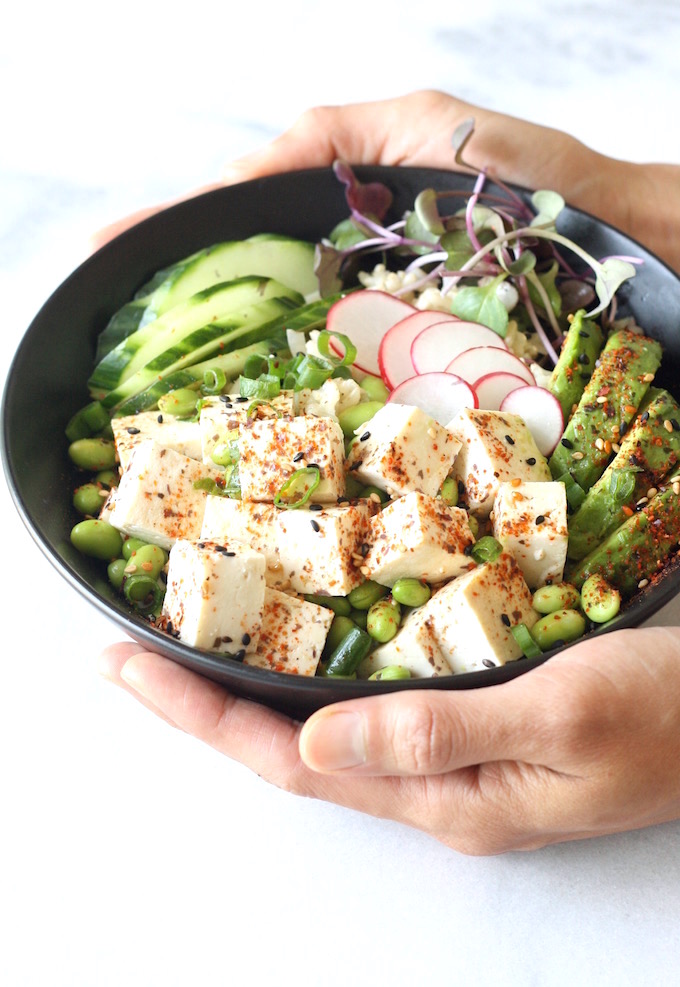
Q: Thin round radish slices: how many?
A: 7